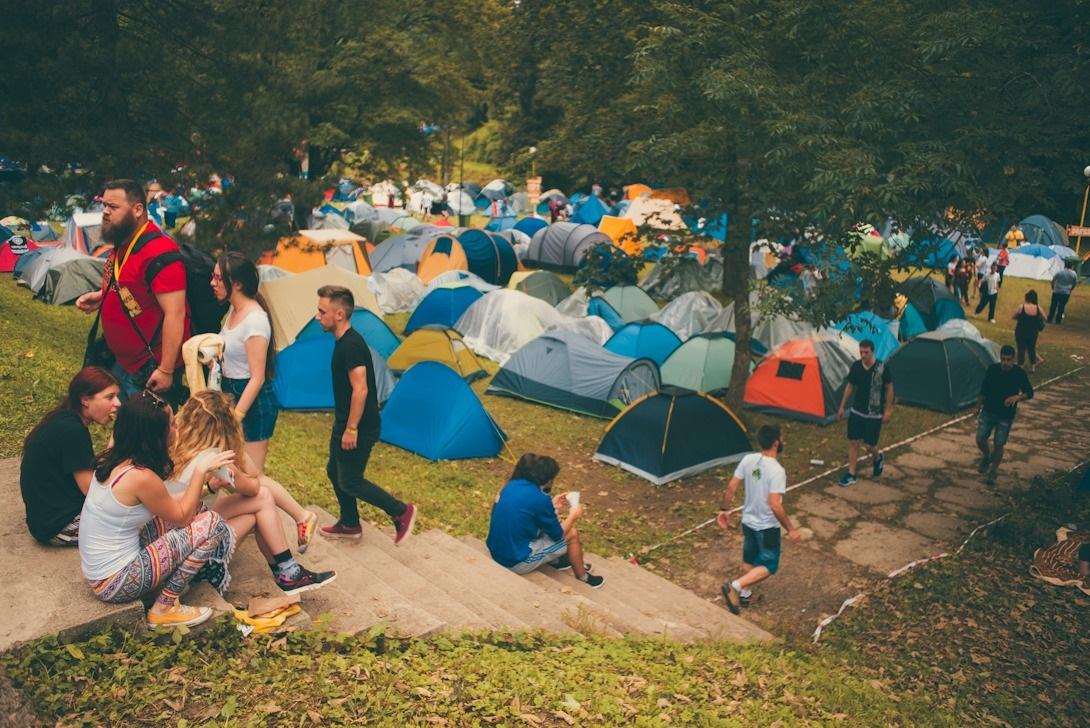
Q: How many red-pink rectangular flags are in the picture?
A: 0